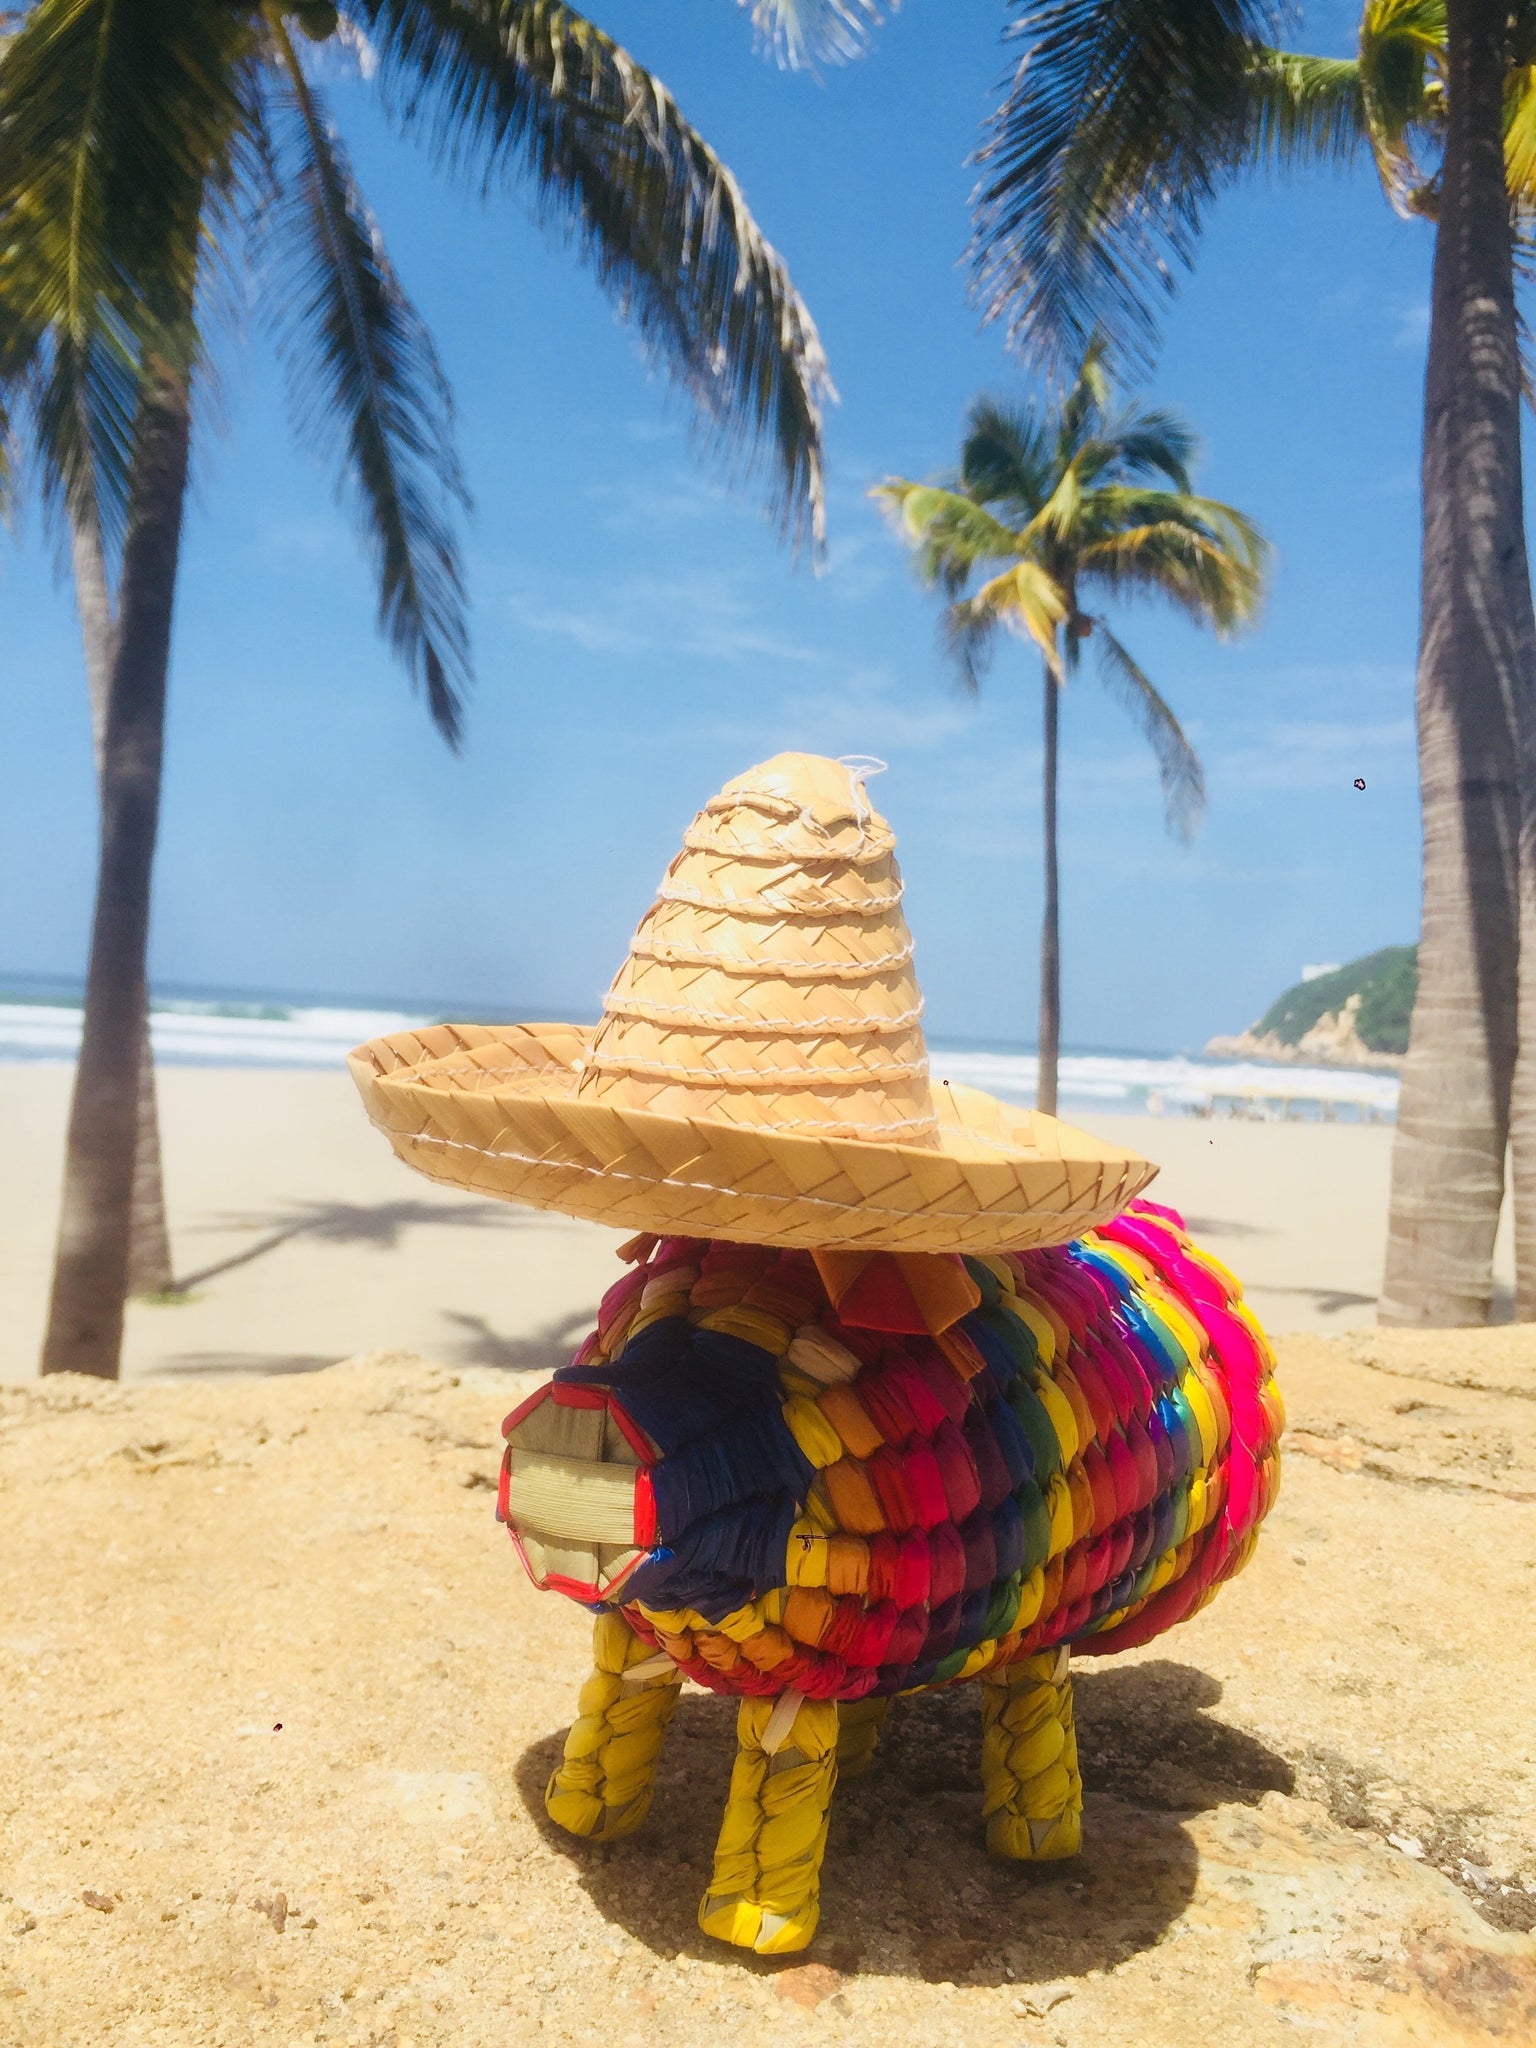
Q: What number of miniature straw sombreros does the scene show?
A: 1